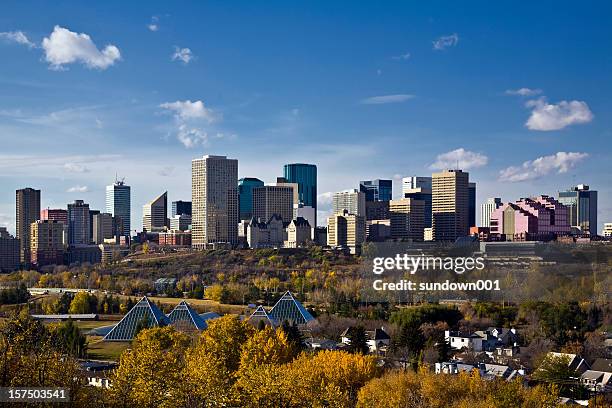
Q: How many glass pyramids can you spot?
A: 4